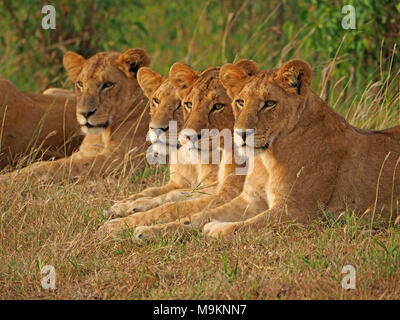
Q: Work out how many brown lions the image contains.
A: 4